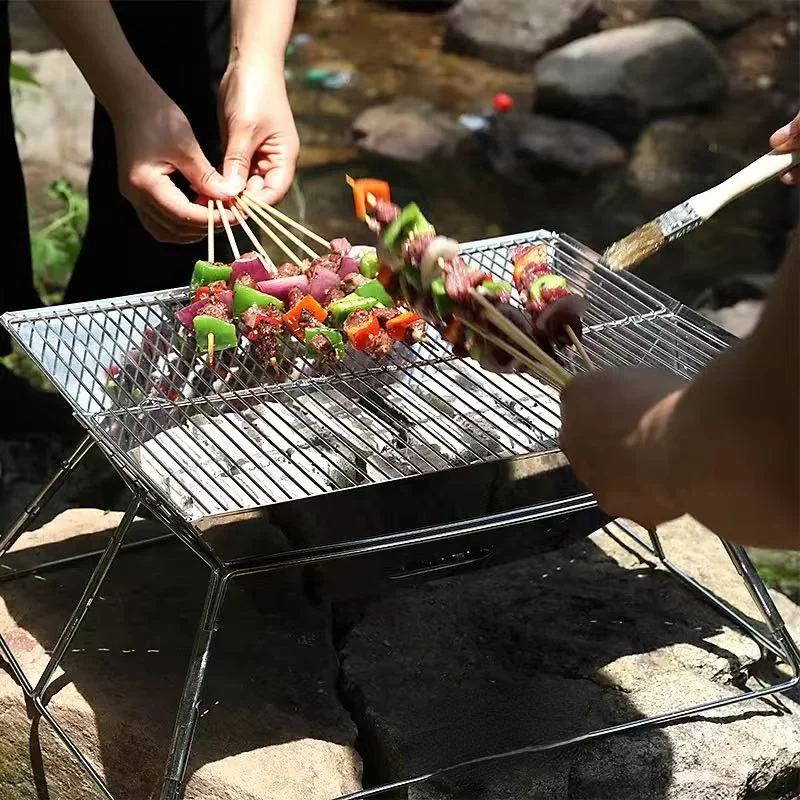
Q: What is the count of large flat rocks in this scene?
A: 2